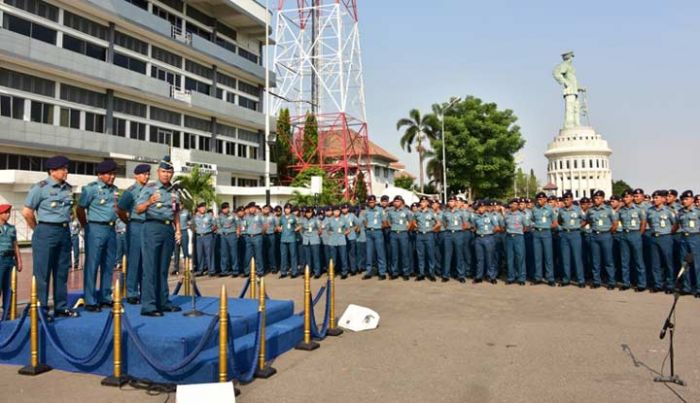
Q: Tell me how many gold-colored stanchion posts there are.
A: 10